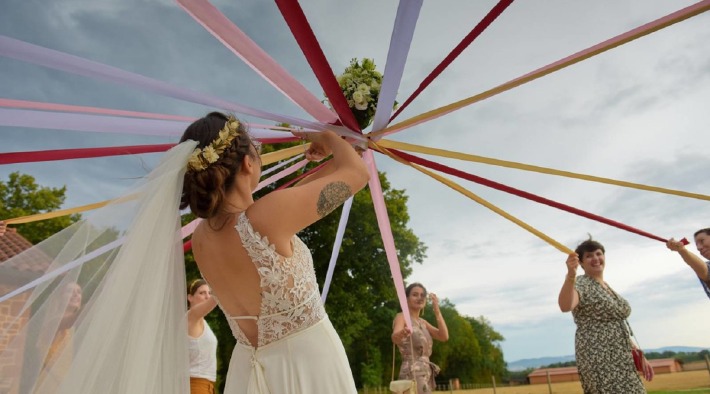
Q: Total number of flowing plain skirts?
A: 1